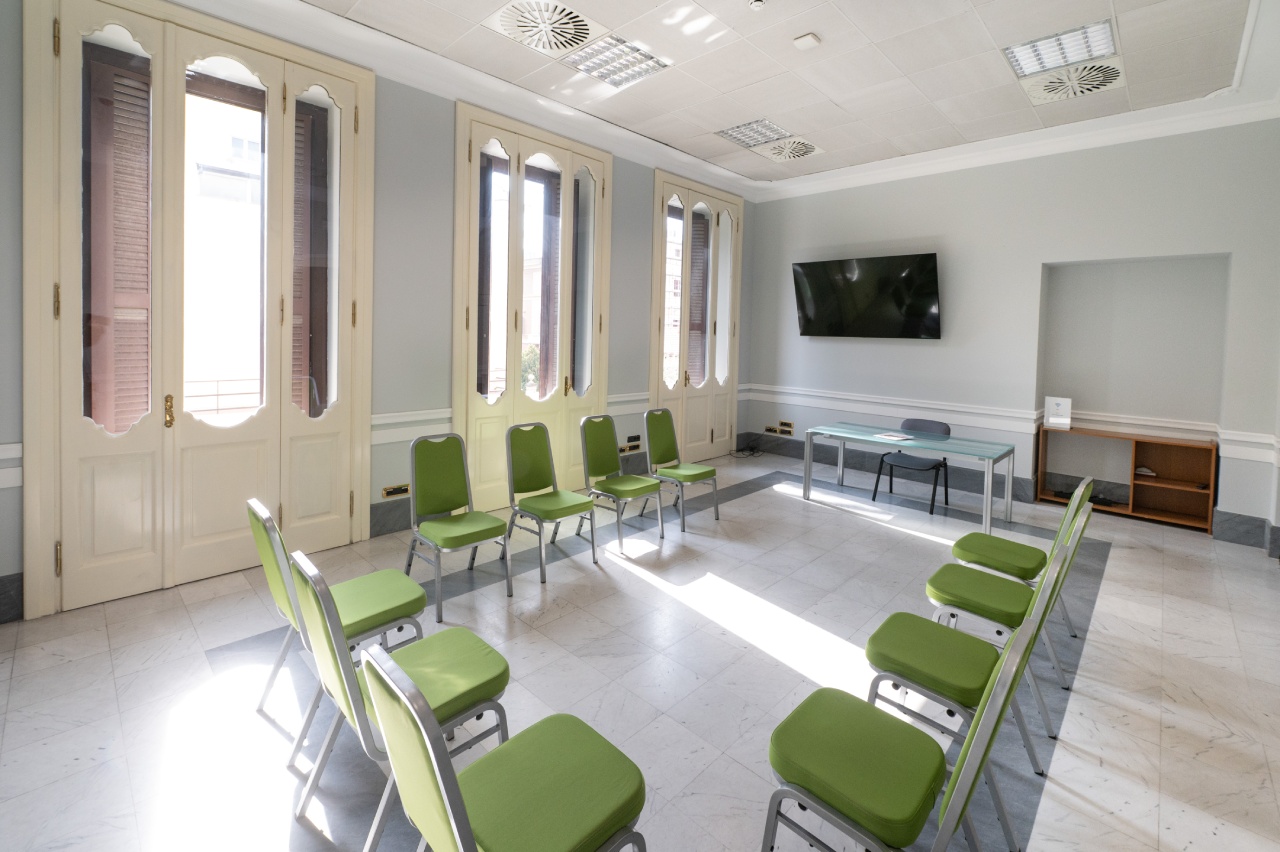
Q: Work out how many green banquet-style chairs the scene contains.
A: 11